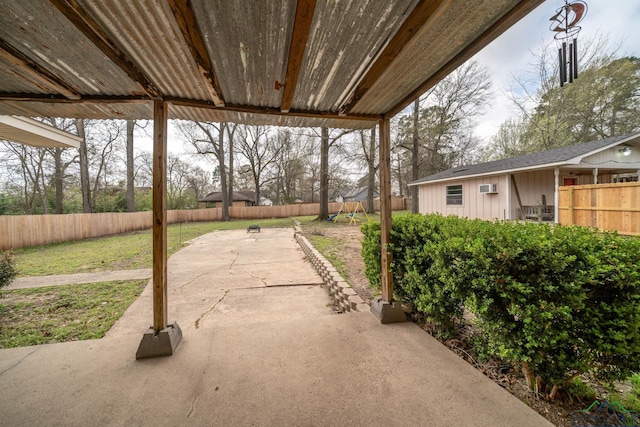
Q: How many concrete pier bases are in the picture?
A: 2